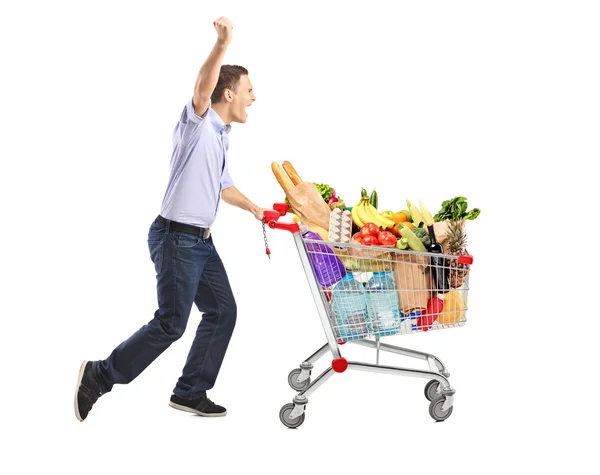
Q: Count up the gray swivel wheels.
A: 4